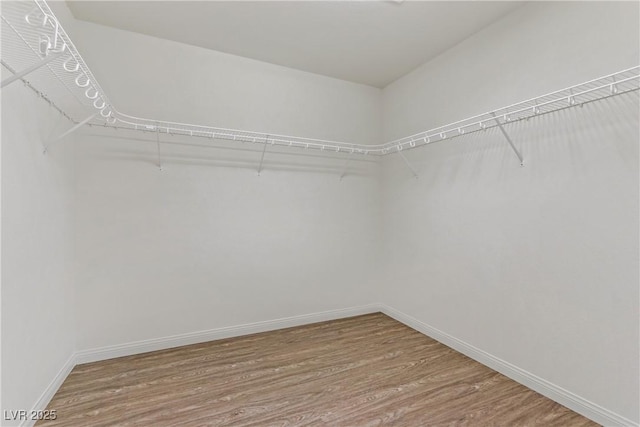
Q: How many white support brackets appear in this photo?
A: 7